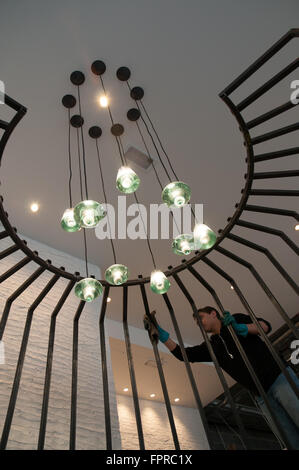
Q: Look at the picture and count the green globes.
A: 9